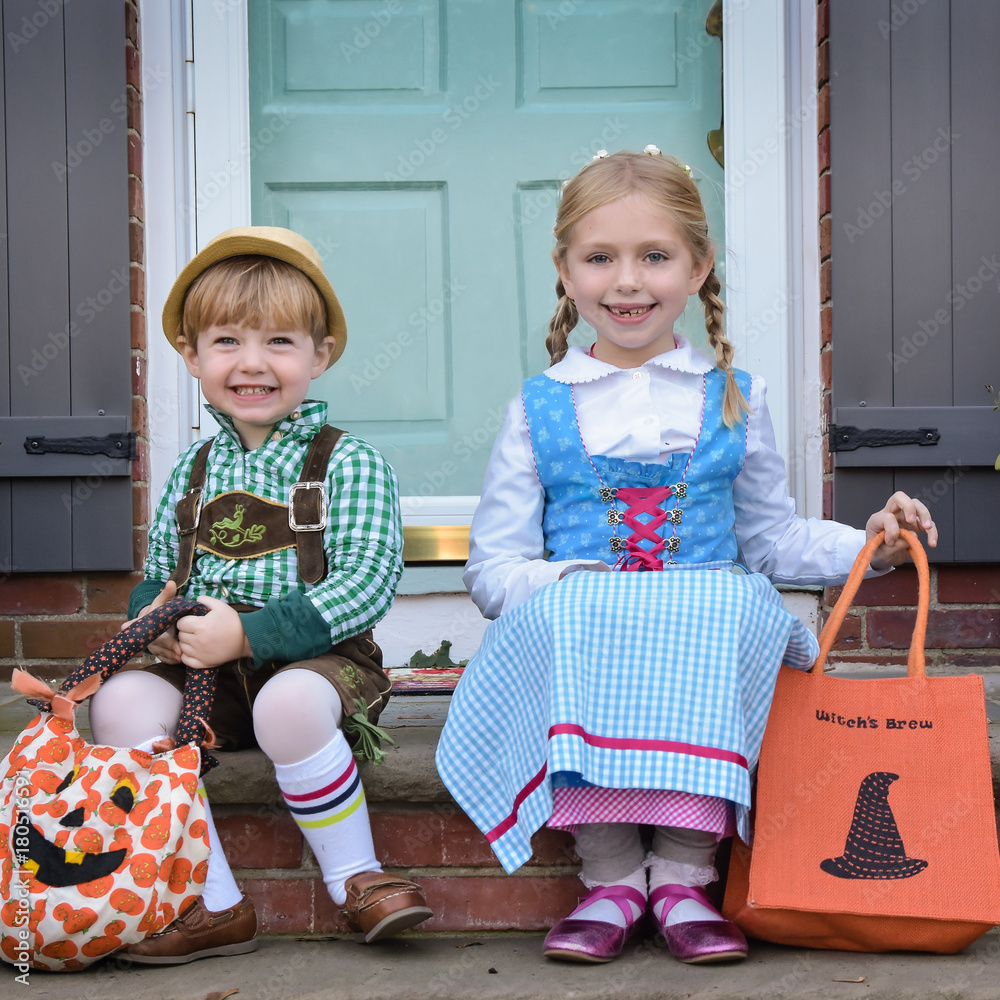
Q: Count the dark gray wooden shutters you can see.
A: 2